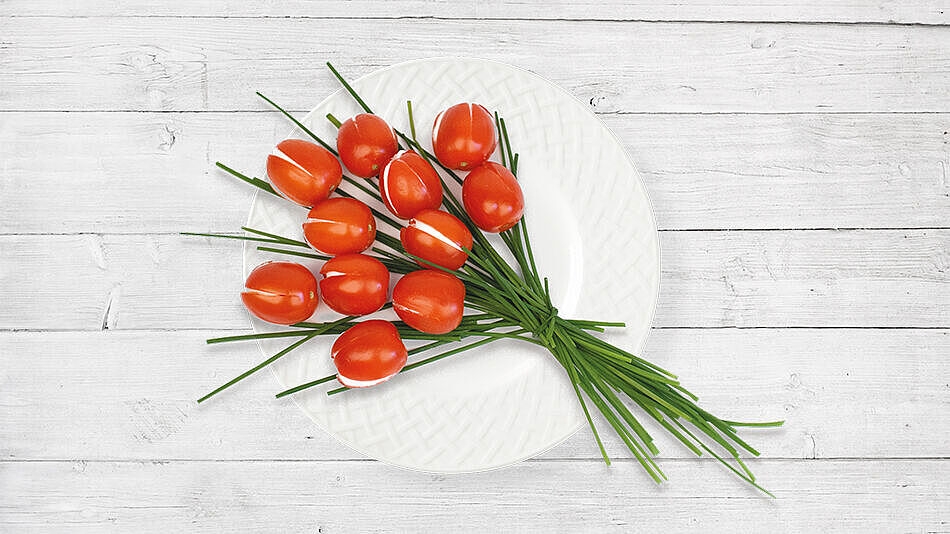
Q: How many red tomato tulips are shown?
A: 11